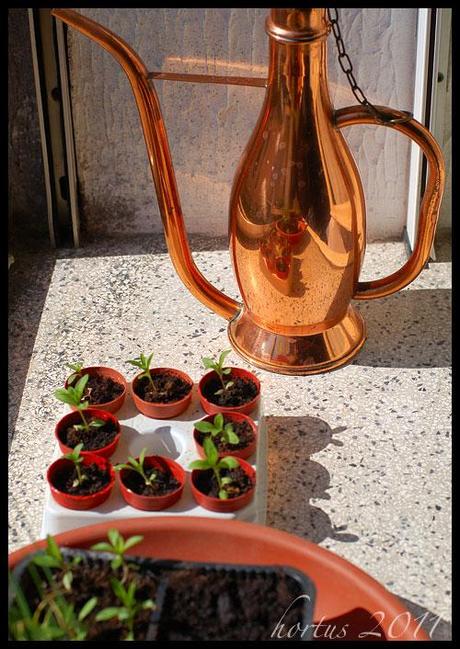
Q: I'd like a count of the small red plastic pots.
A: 8